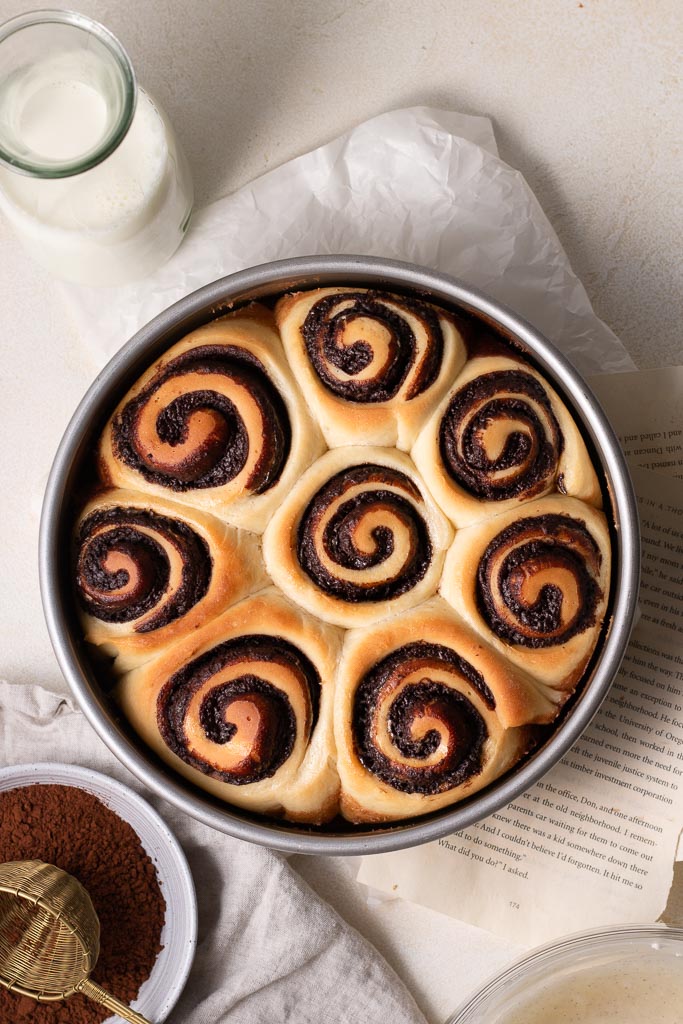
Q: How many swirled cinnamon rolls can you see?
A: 8